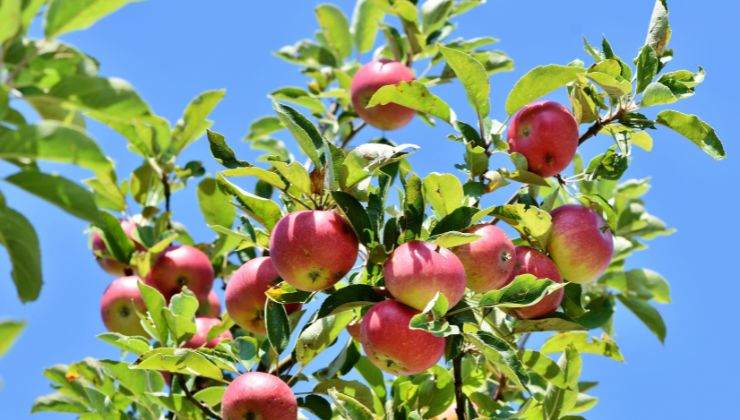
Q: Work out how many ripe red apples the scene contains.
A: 15